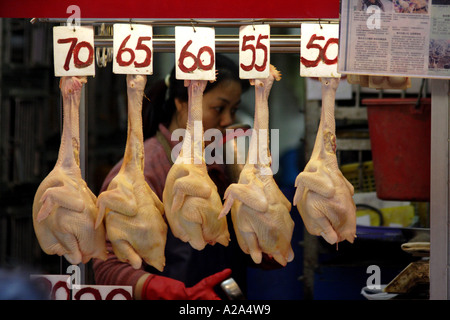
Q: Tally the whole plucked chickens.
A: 5